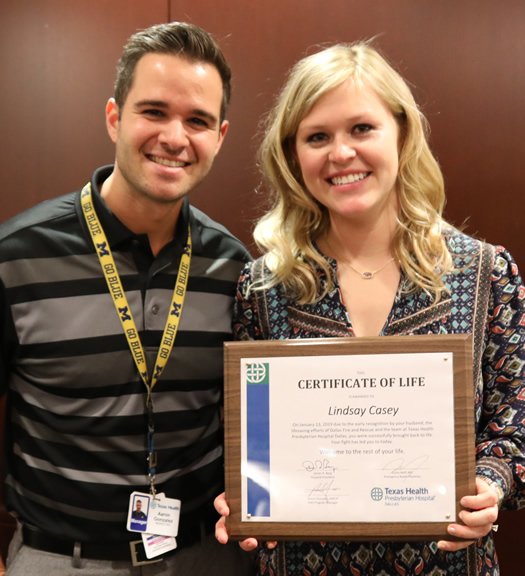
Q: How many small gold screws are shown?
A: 4